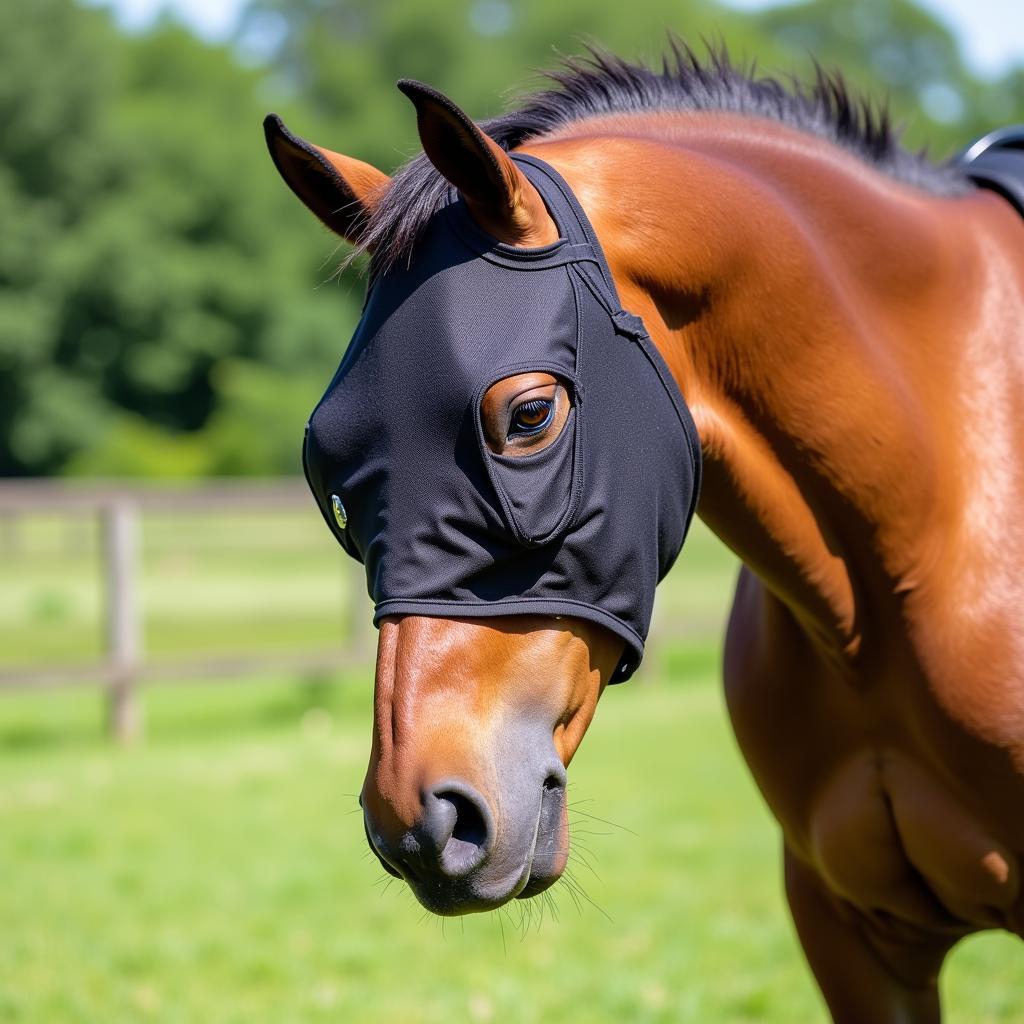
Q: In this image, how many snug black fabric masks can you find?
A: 1